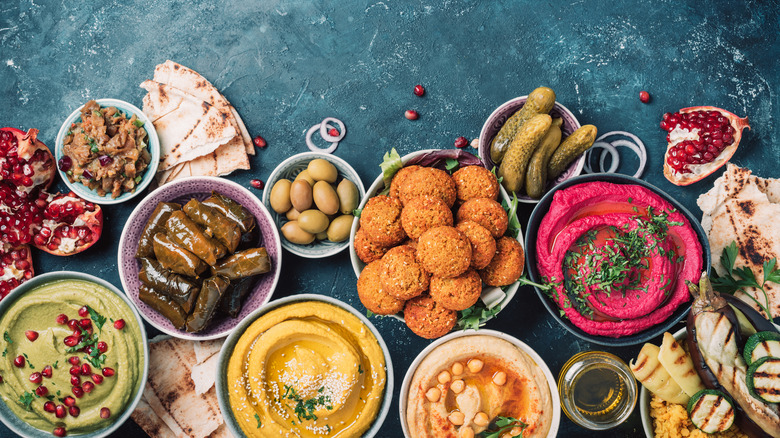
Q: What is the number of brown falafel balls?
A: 14